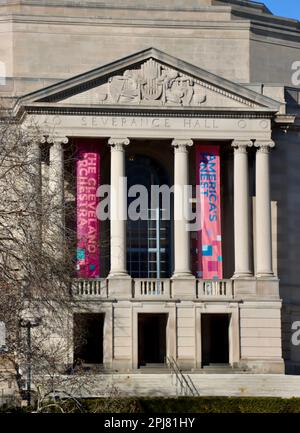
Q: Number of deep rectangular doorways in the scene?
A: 3